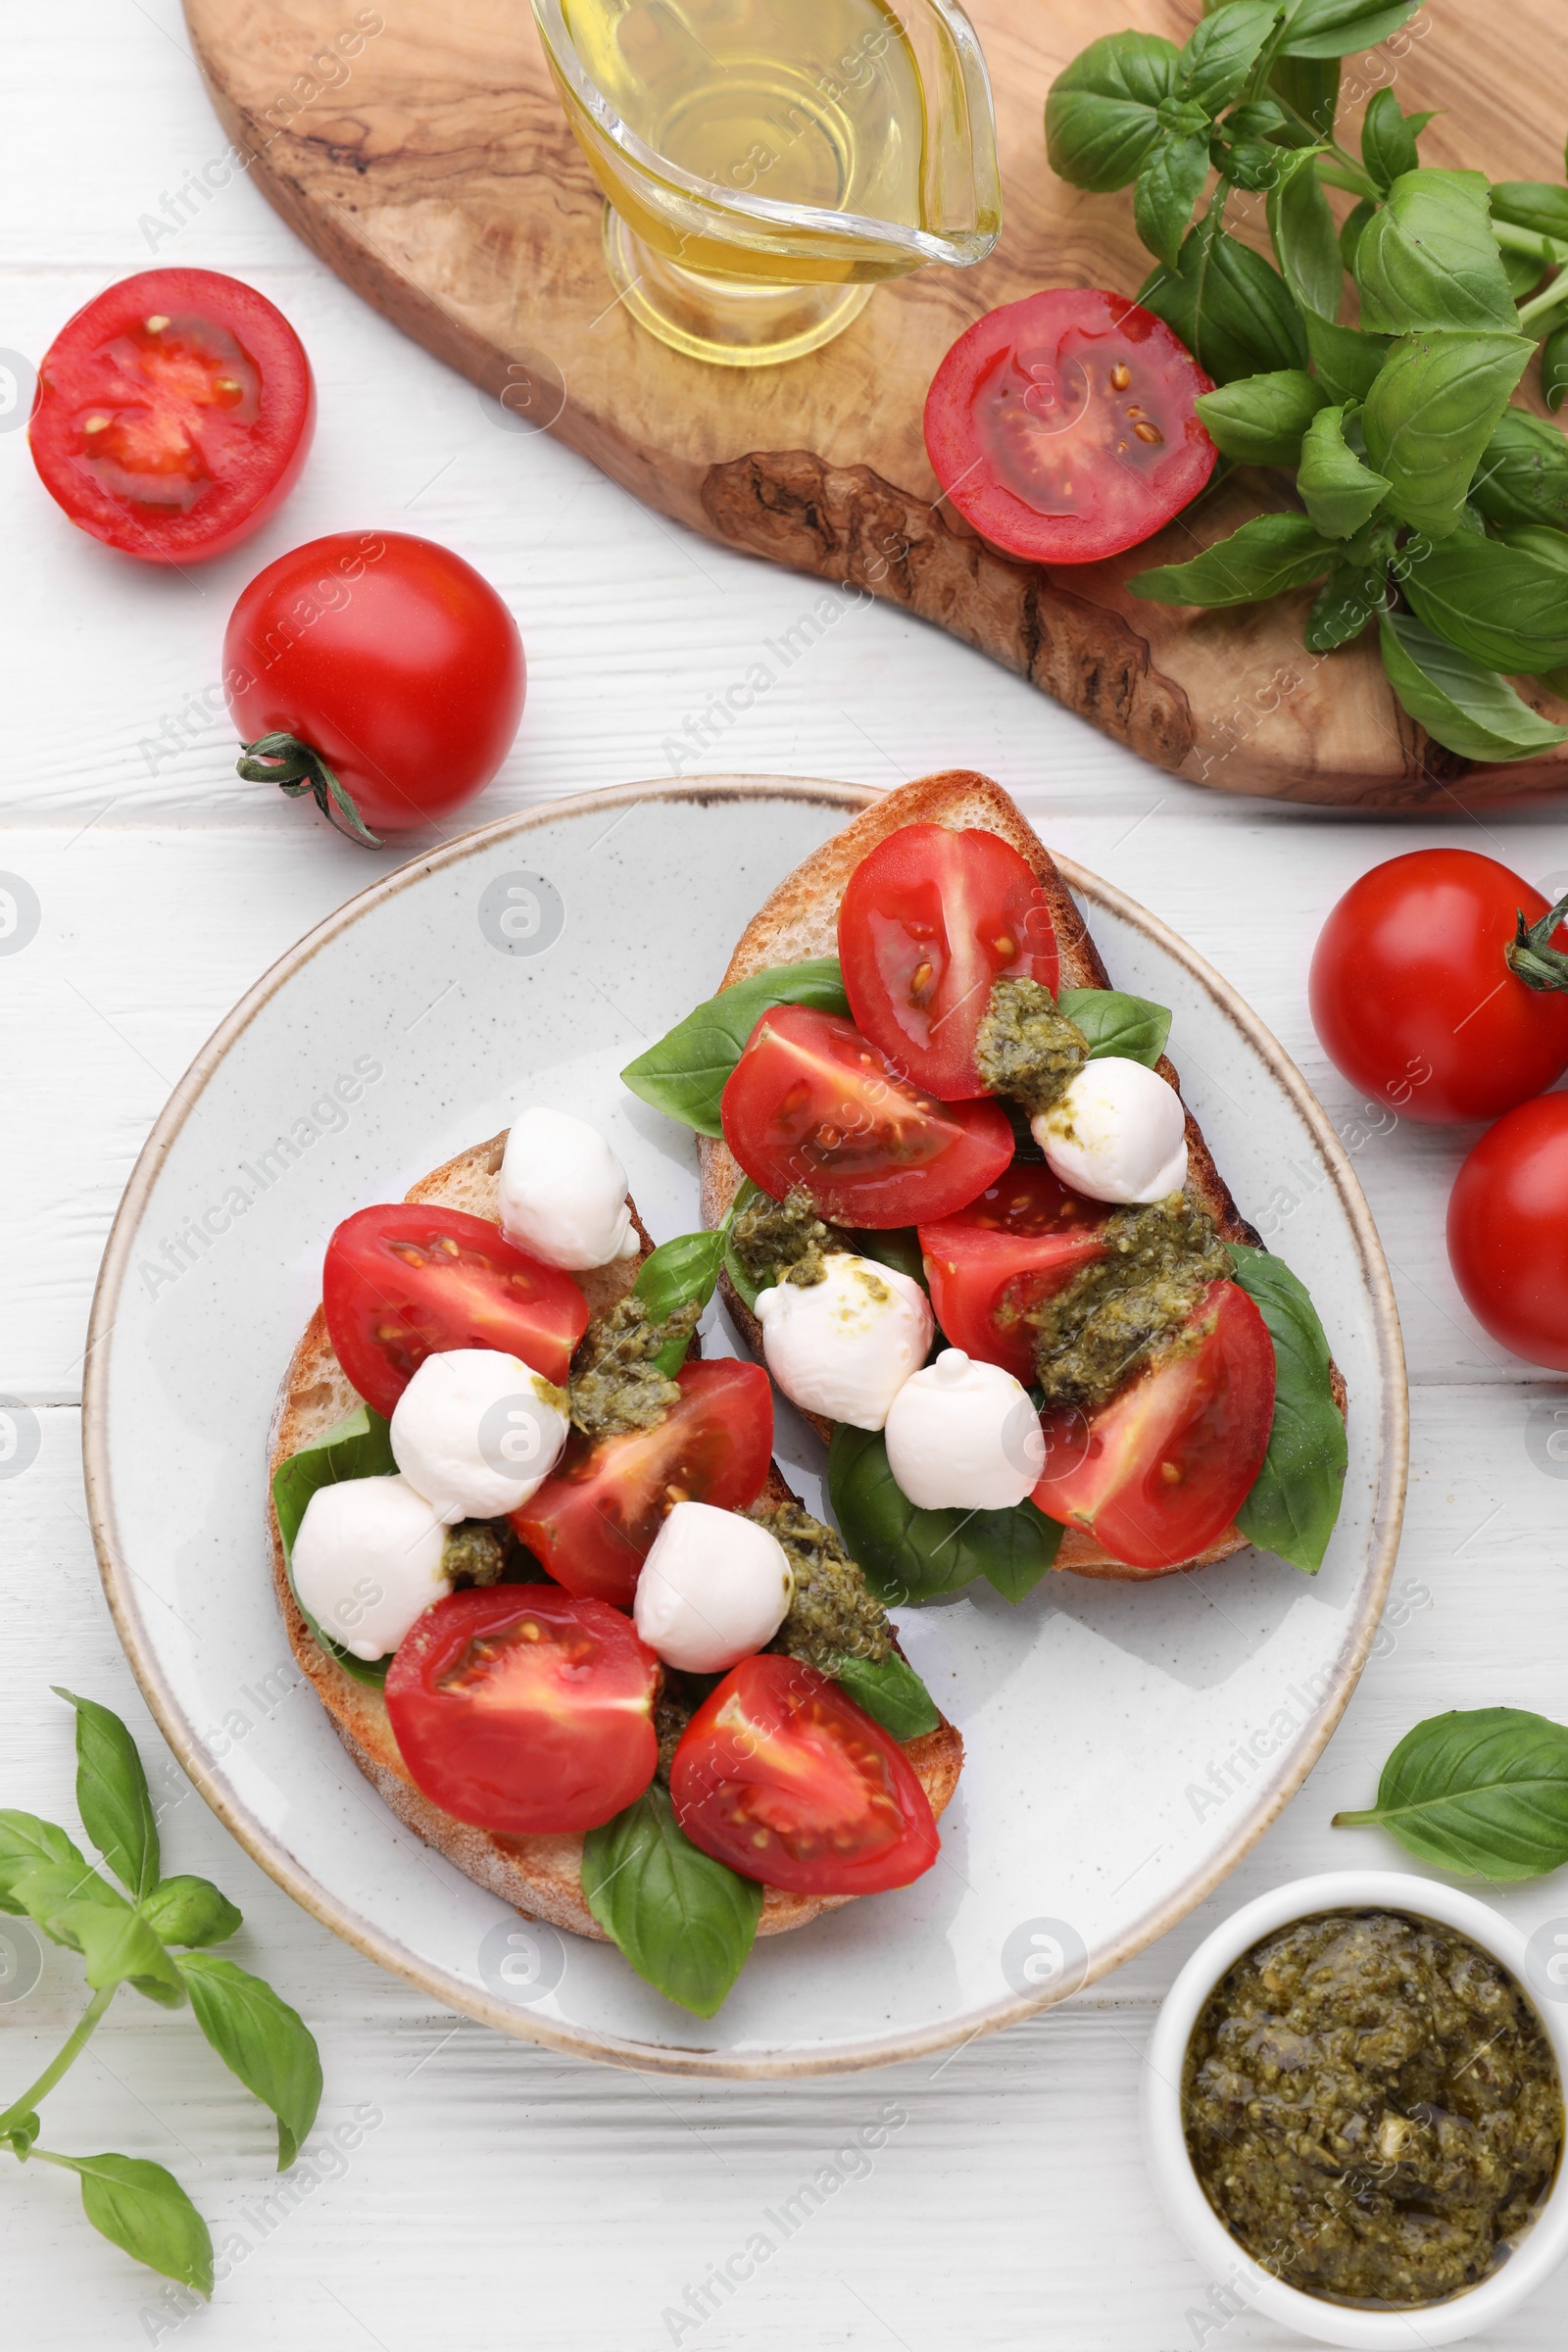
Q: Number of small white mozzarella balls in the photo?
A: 7